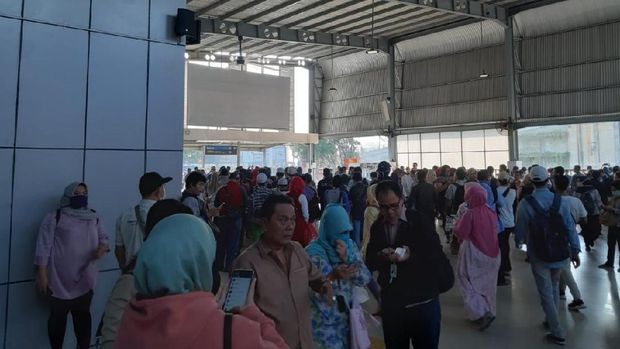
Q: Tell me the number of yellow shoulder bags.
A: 0